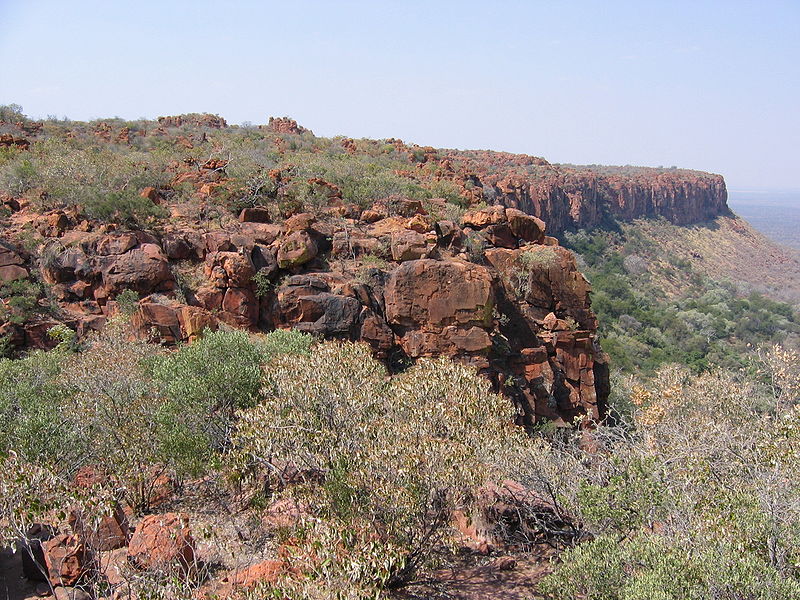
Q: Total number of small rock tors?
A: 2